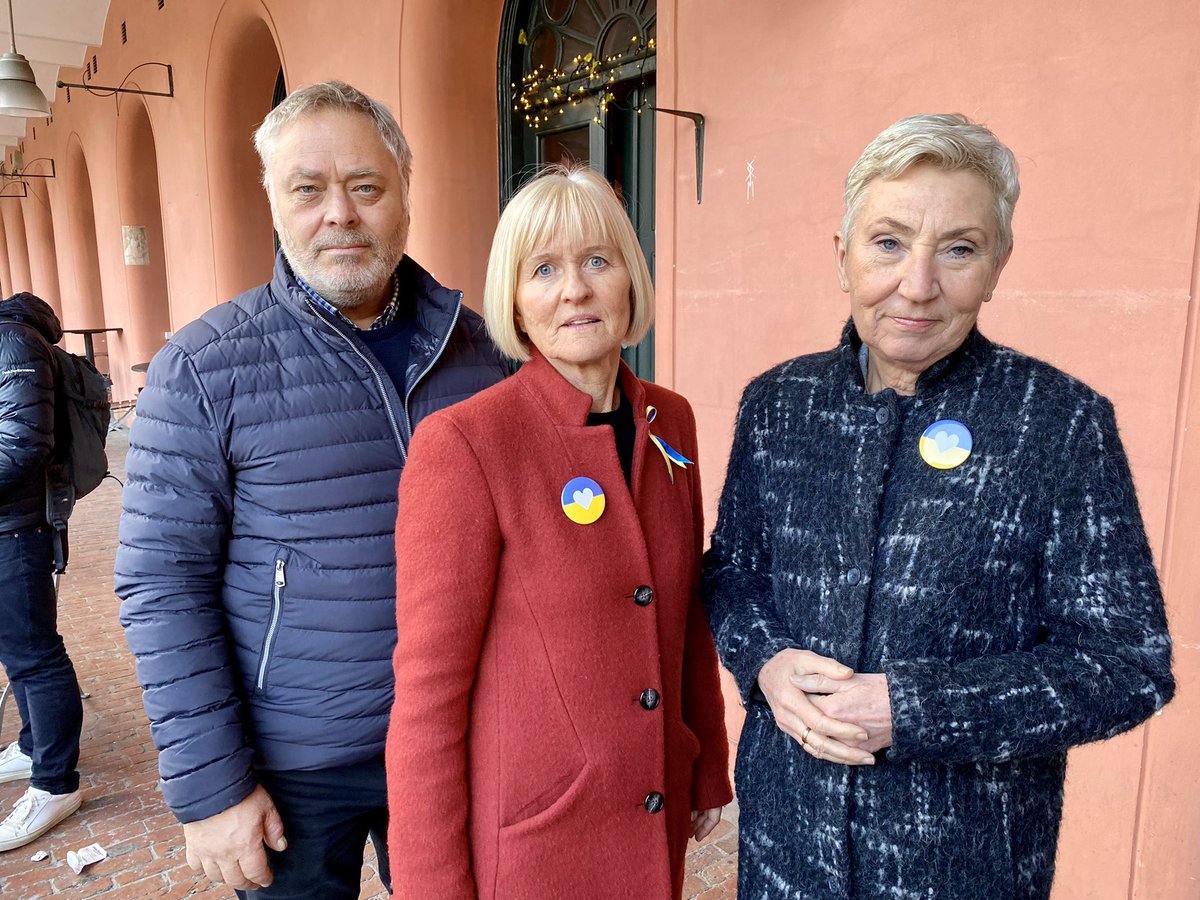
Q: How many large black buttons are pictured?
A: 3